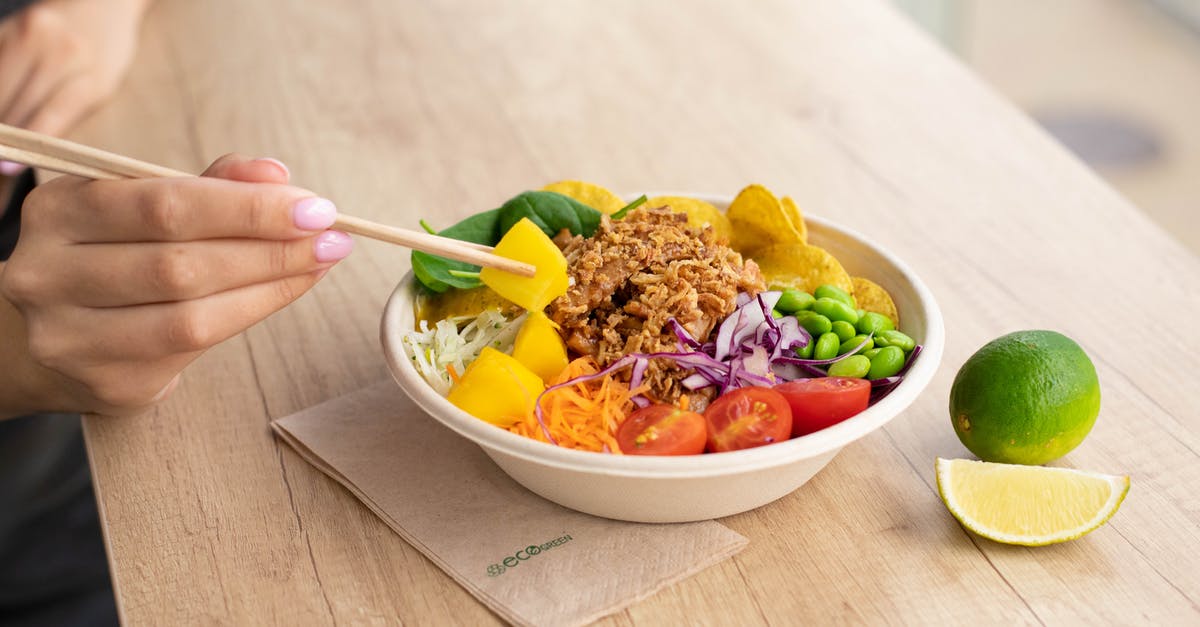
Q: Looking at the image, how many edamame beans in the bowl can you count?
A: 15